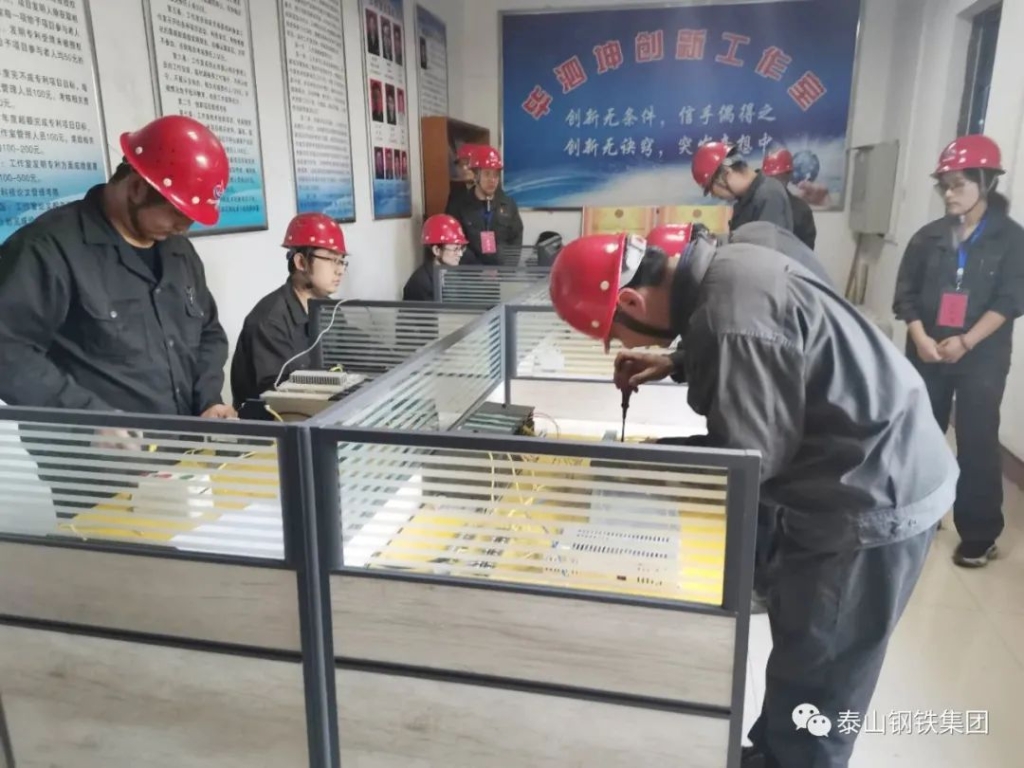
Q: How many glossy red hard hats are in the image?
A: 10